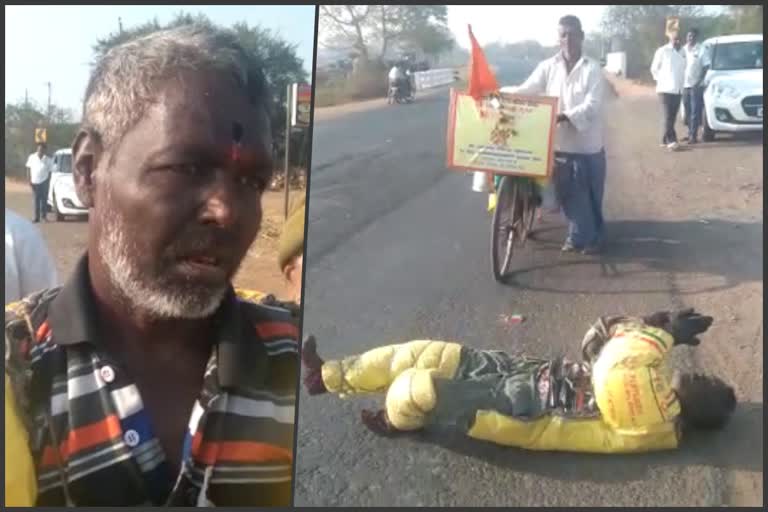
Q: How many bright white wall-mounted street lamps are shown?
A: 0